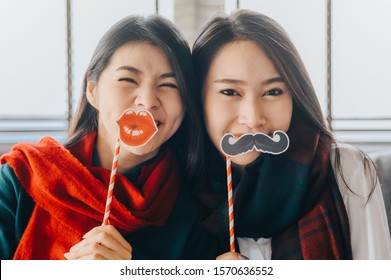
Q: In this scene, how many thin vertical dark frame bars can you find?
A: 4